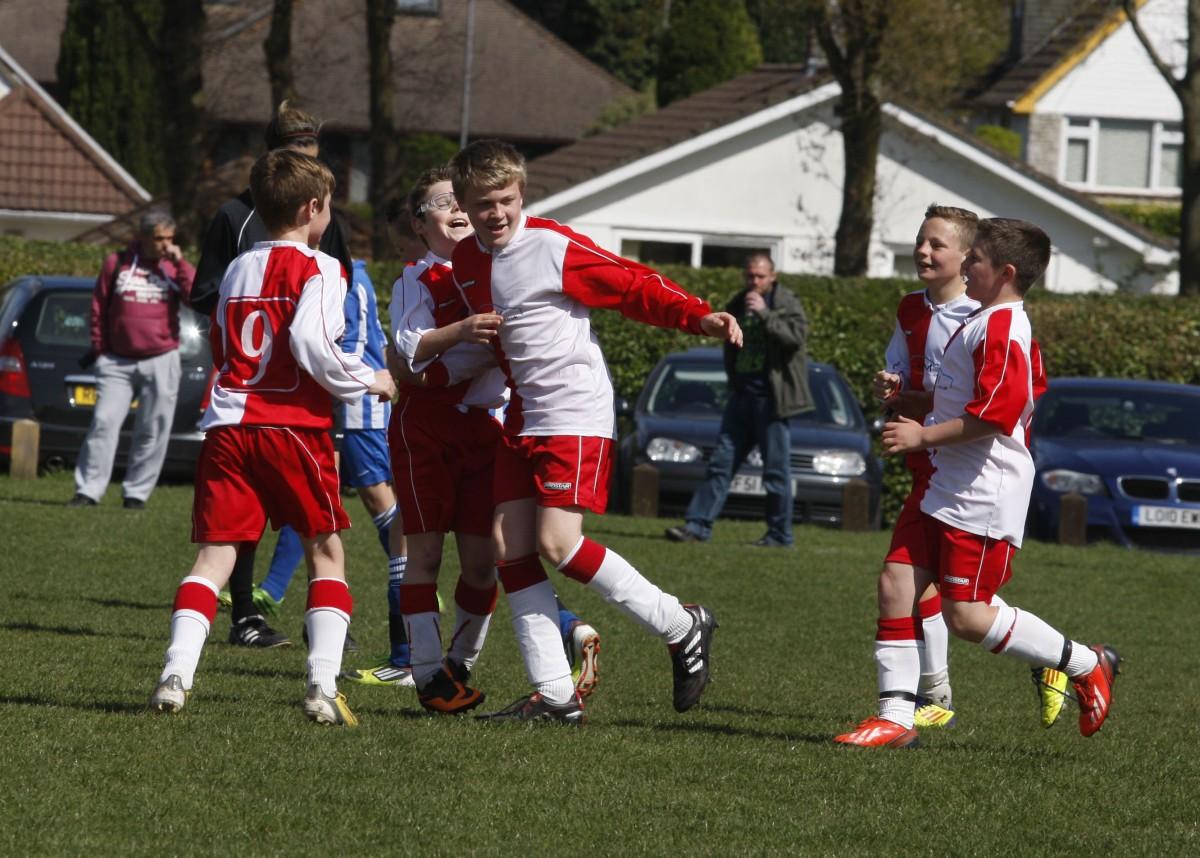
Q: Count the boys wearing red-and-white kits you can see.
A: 5